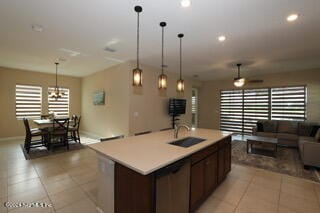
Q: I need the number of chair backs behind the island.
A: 3